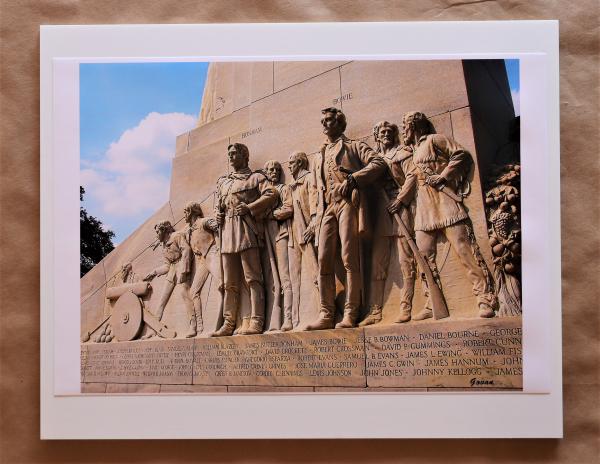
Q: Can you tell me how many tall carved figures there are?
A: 8